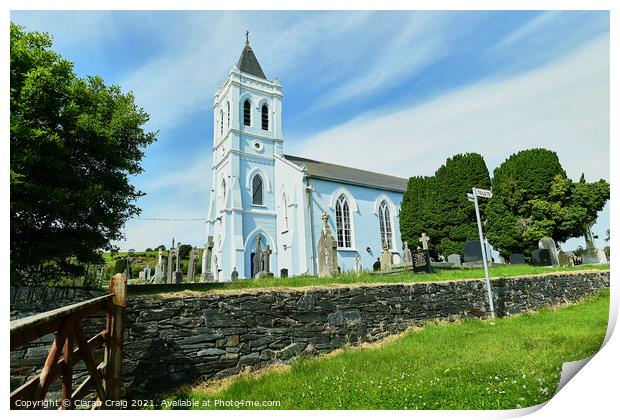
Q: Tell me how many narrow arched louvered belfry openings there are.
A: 4